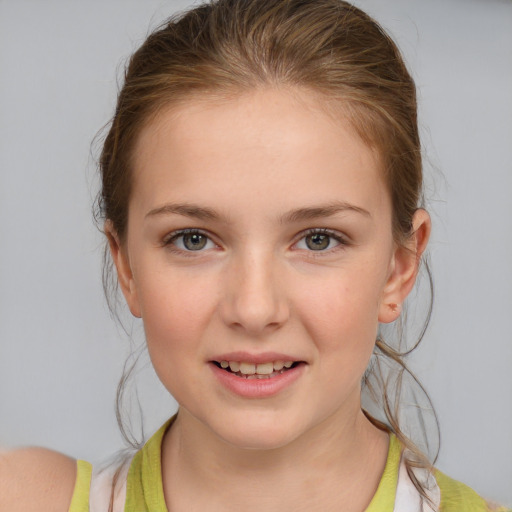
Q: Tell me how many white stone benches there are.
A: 0